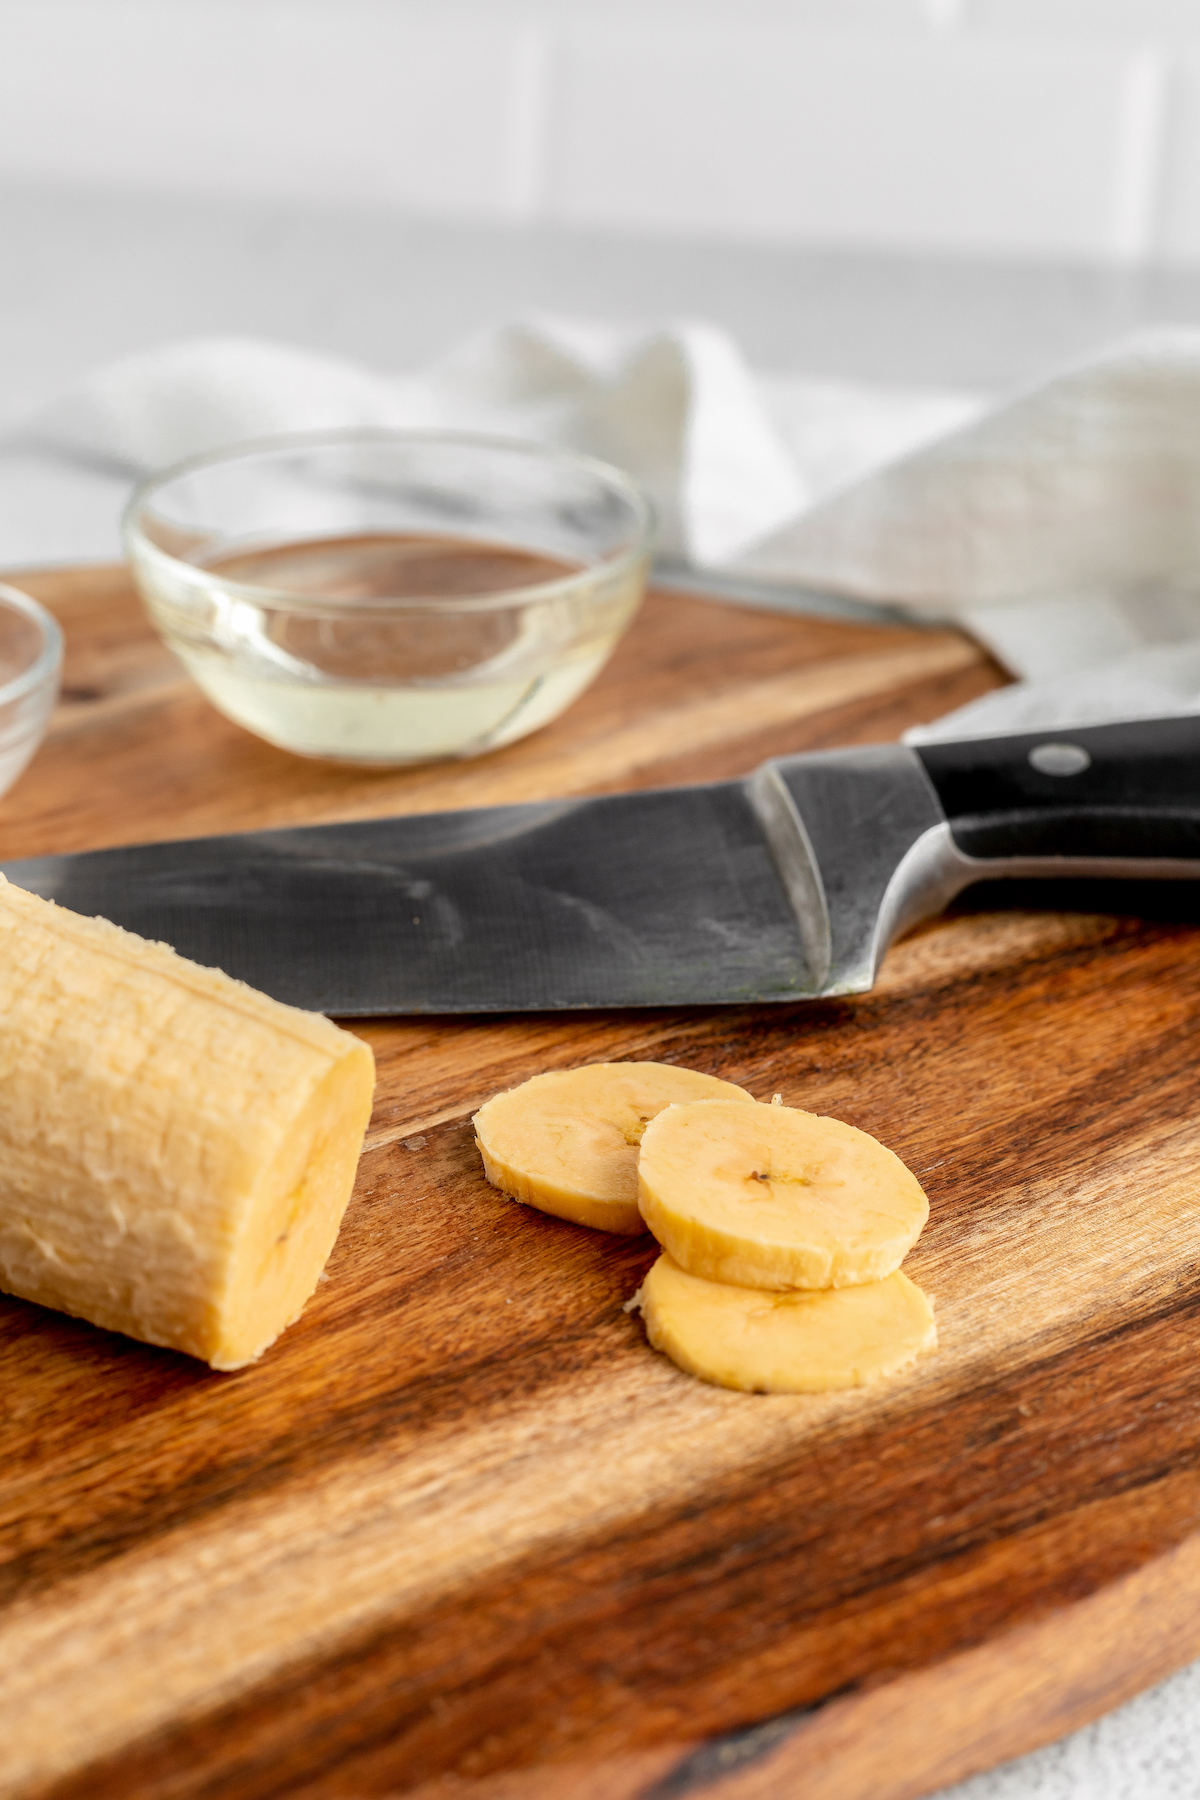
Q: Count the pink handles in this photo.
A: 0